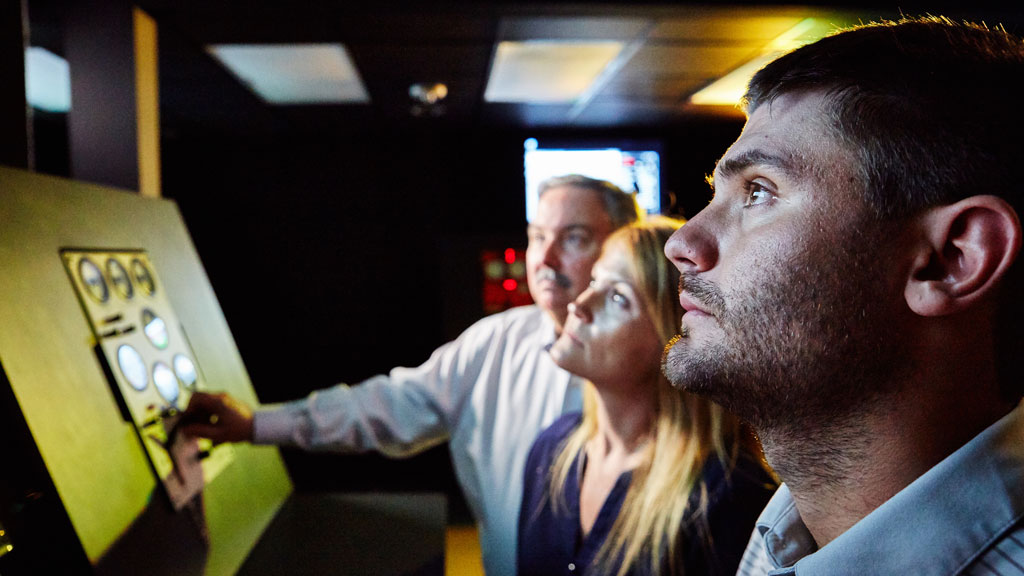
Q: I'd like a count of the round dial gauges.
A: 7